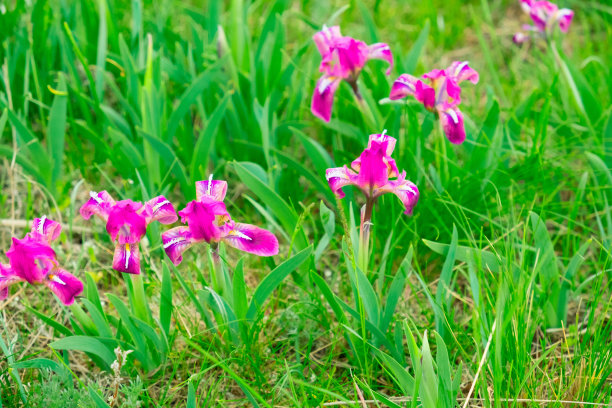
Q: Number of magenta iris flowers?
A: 7